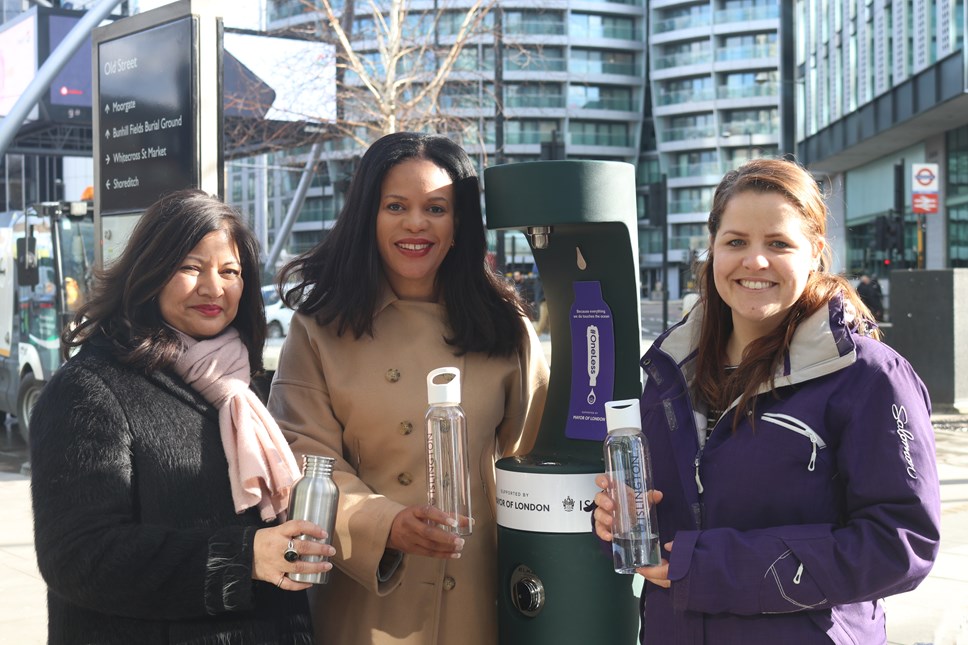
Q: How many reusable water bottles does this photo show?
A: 3